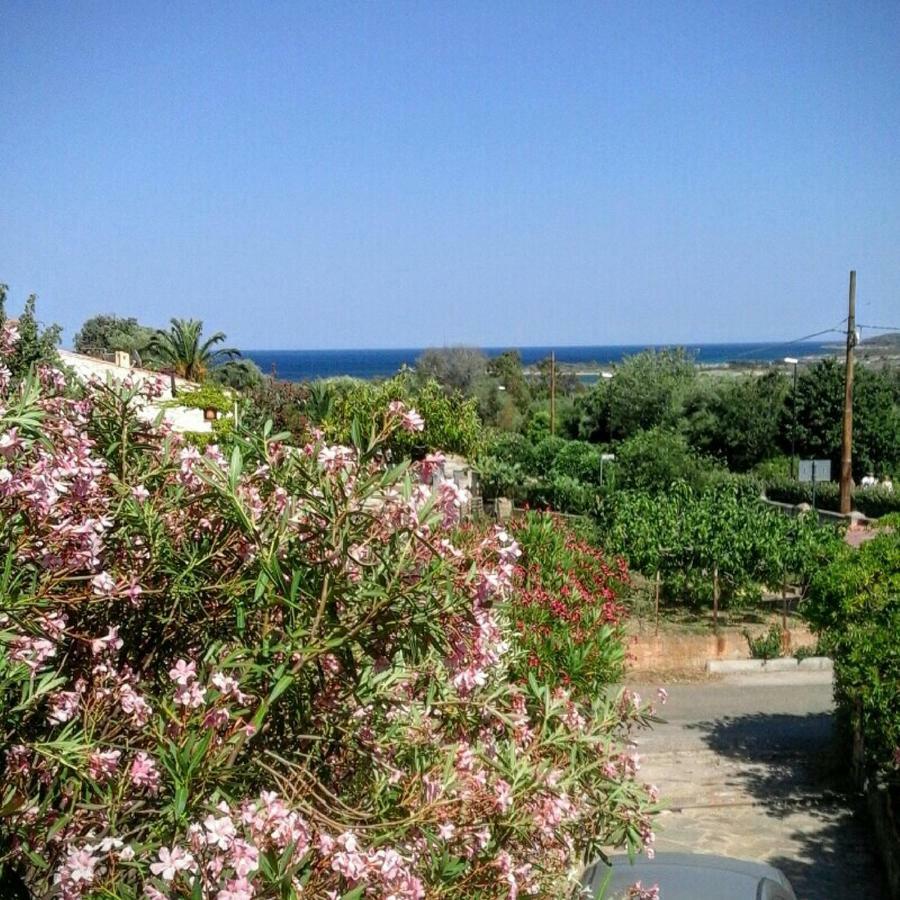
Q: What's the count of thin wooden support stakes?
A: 3